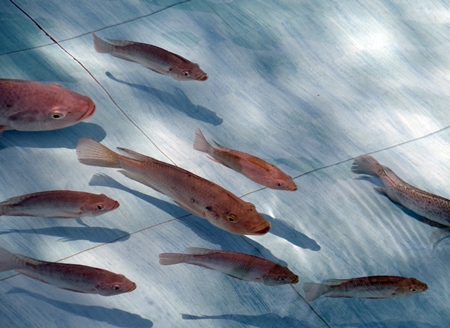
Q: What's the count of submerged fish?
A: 9